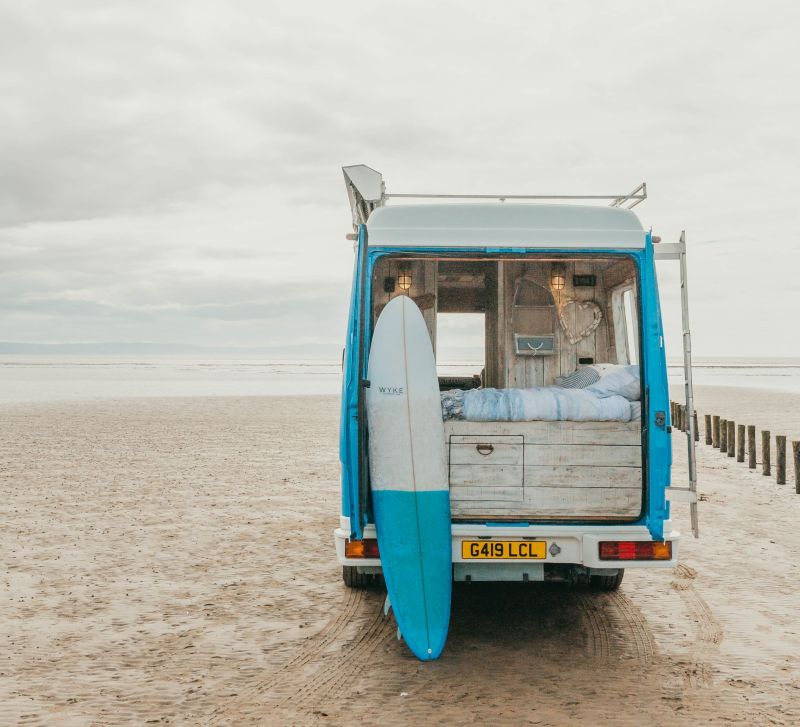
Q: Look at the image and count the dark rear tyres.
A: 2